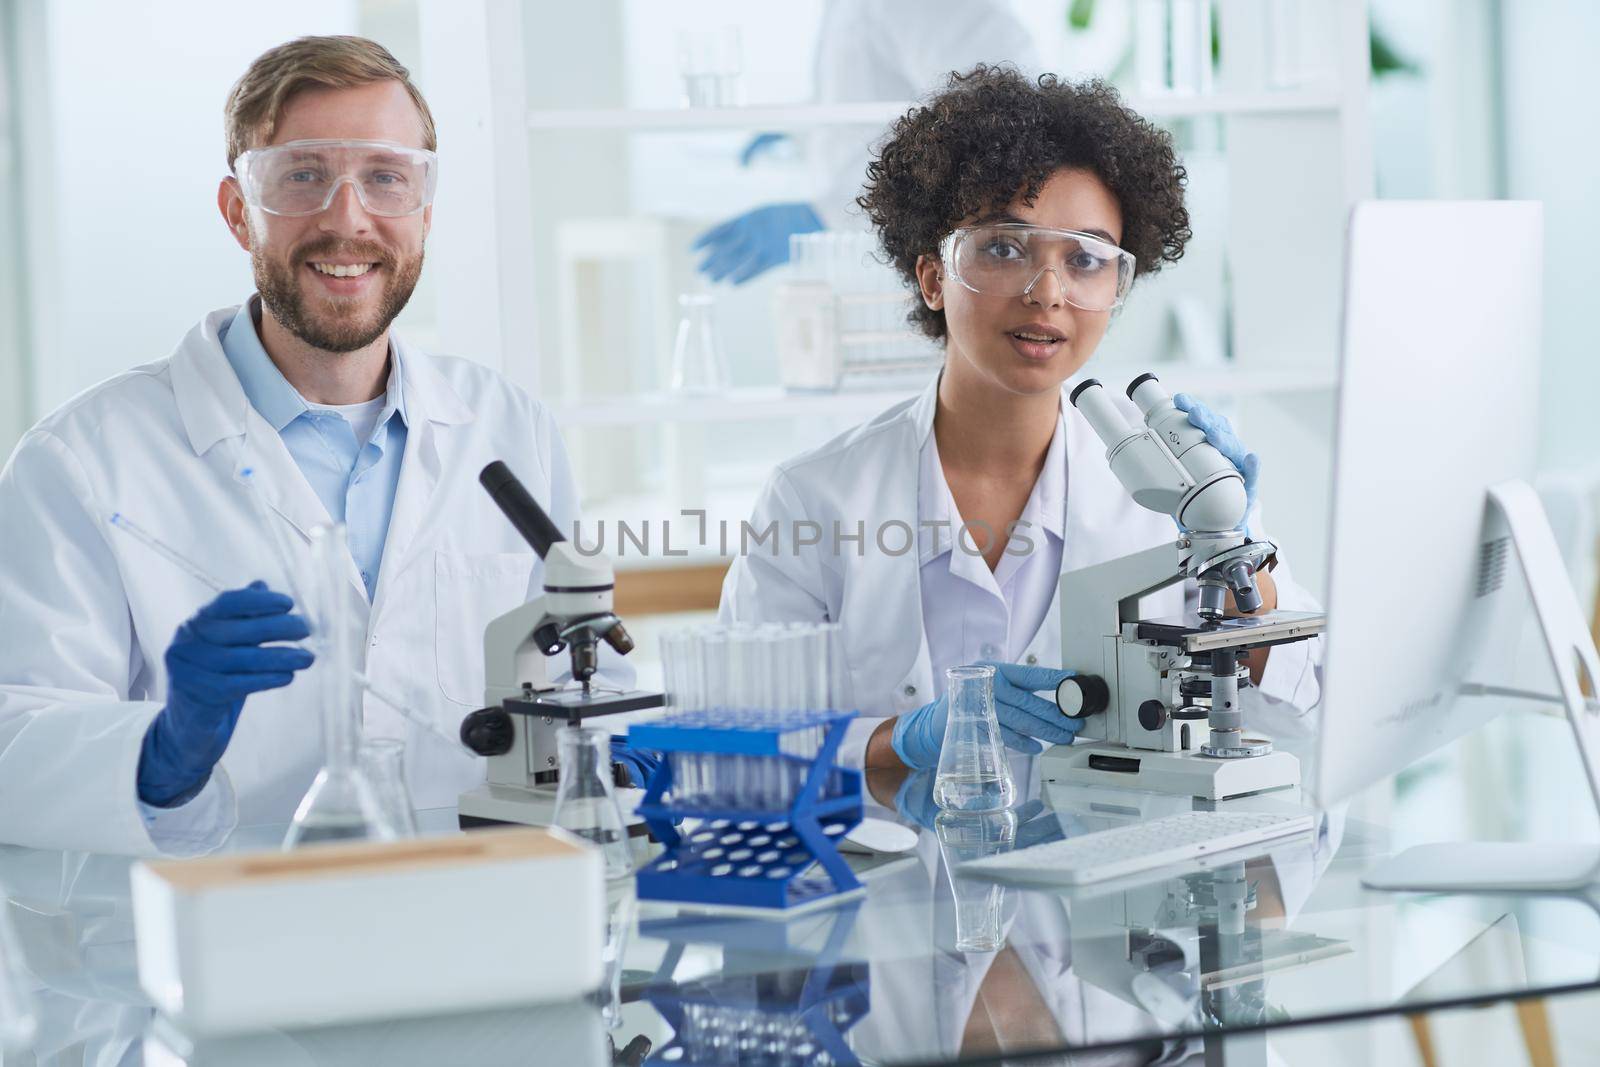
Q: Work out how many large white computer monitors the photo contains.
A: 1